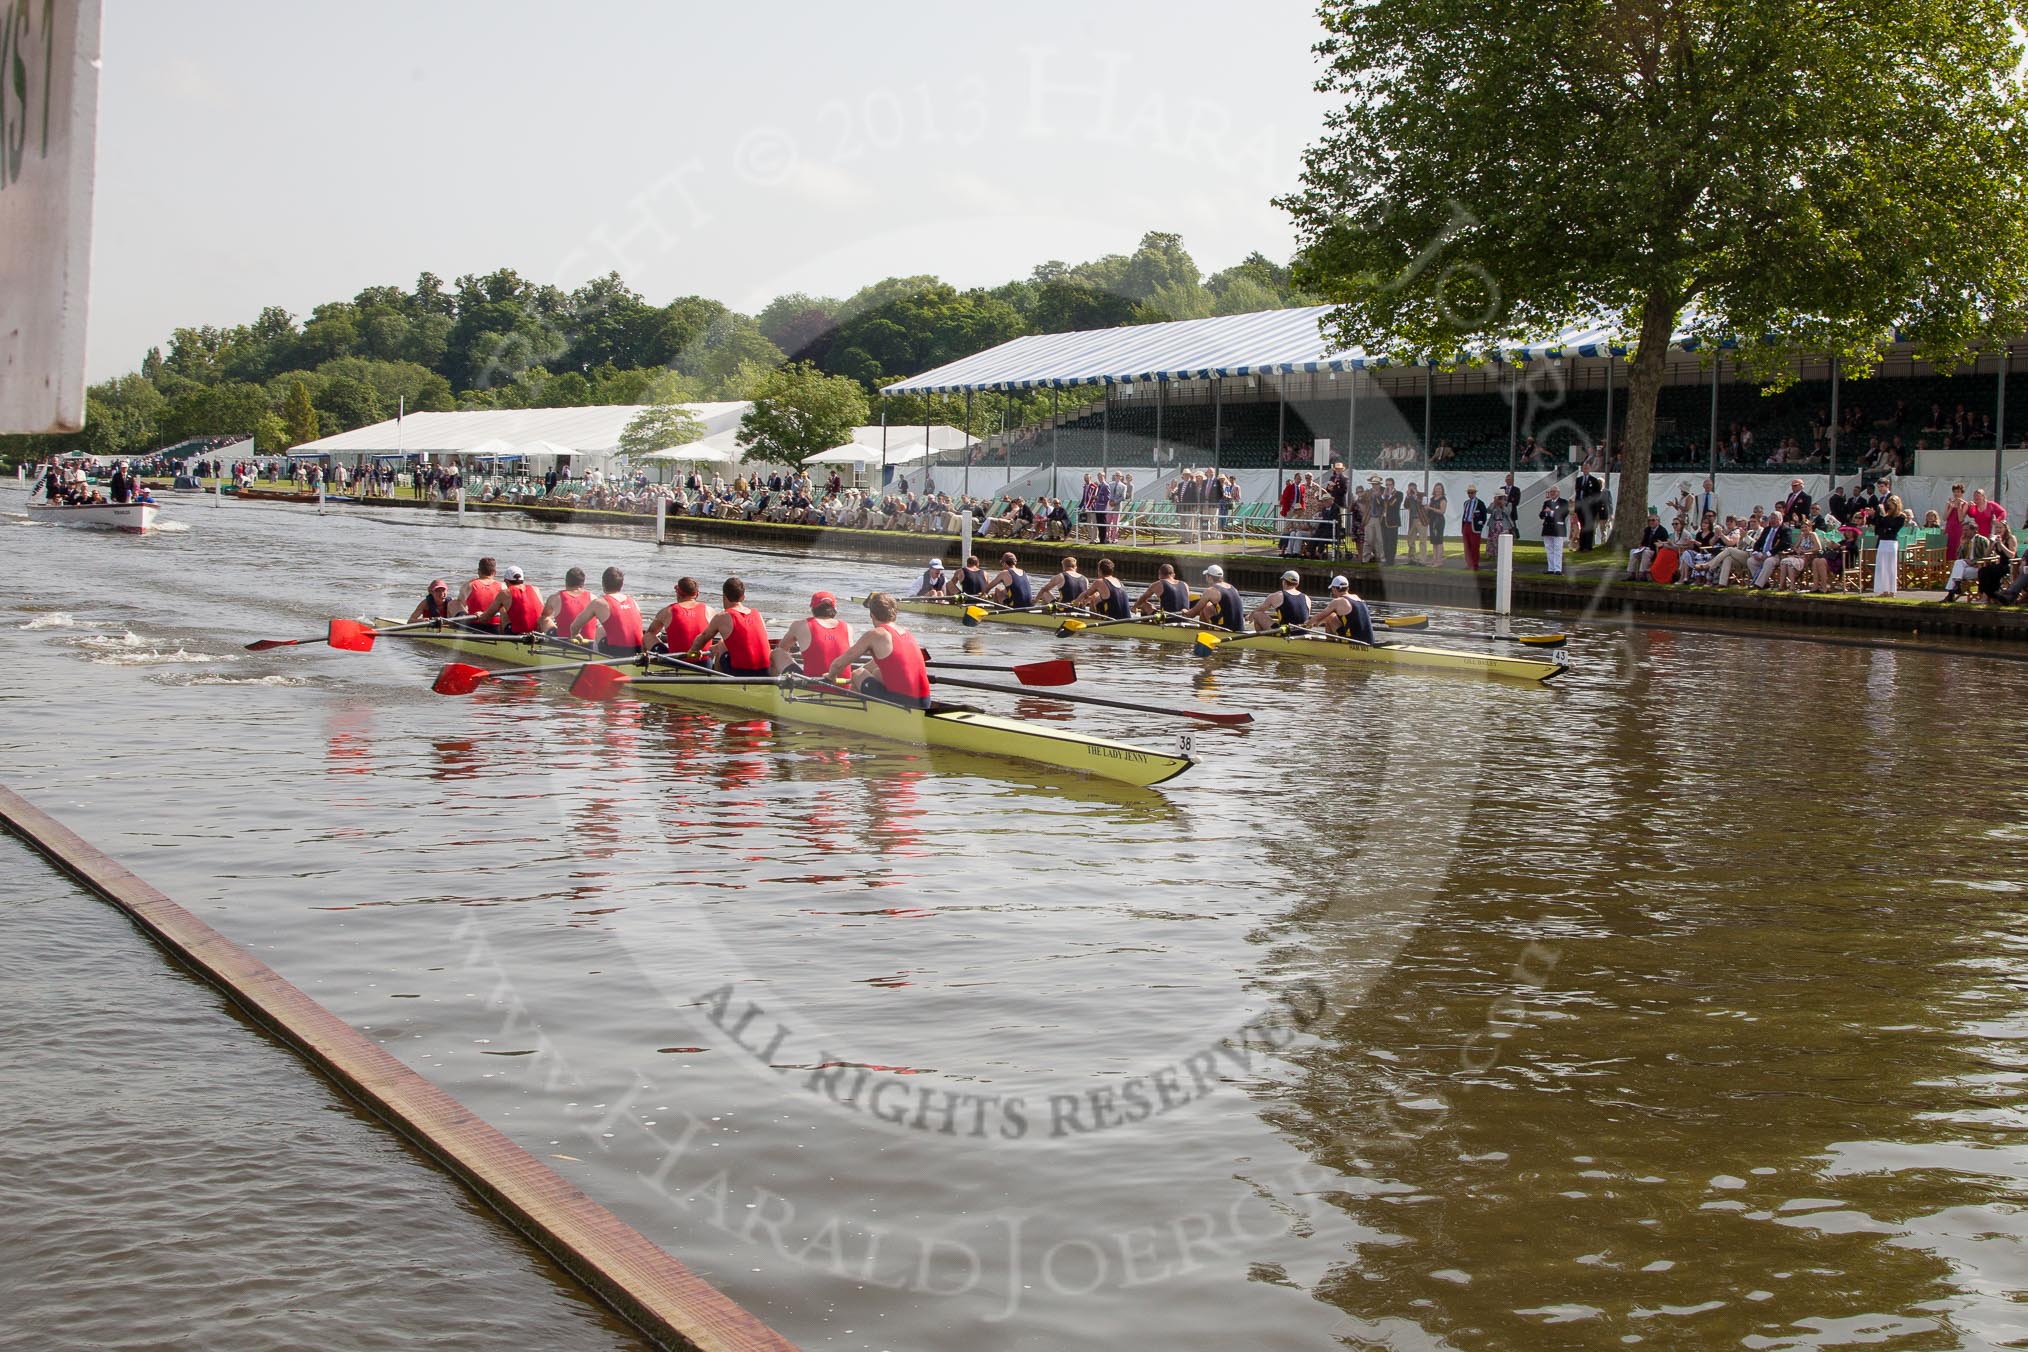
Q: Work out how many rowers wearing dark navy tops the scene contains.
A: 8